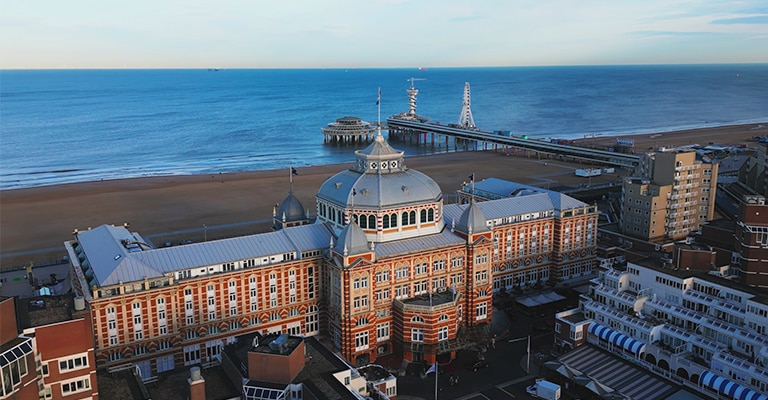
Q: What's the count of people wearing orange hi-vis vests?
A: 0